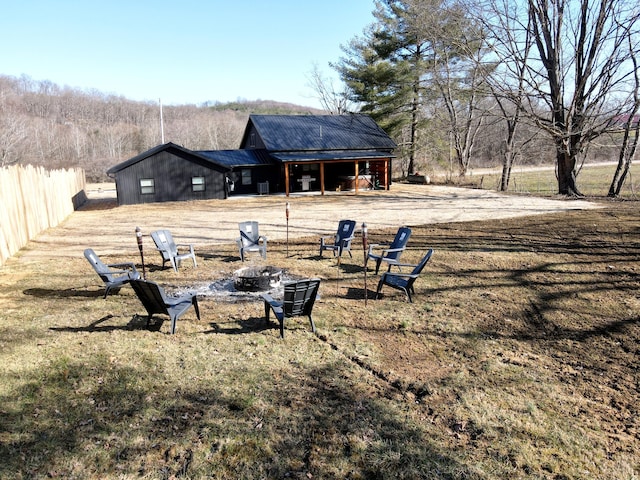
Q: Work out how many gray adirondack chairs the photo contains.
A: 8